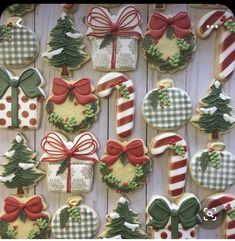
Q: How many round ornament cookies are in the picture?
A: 4